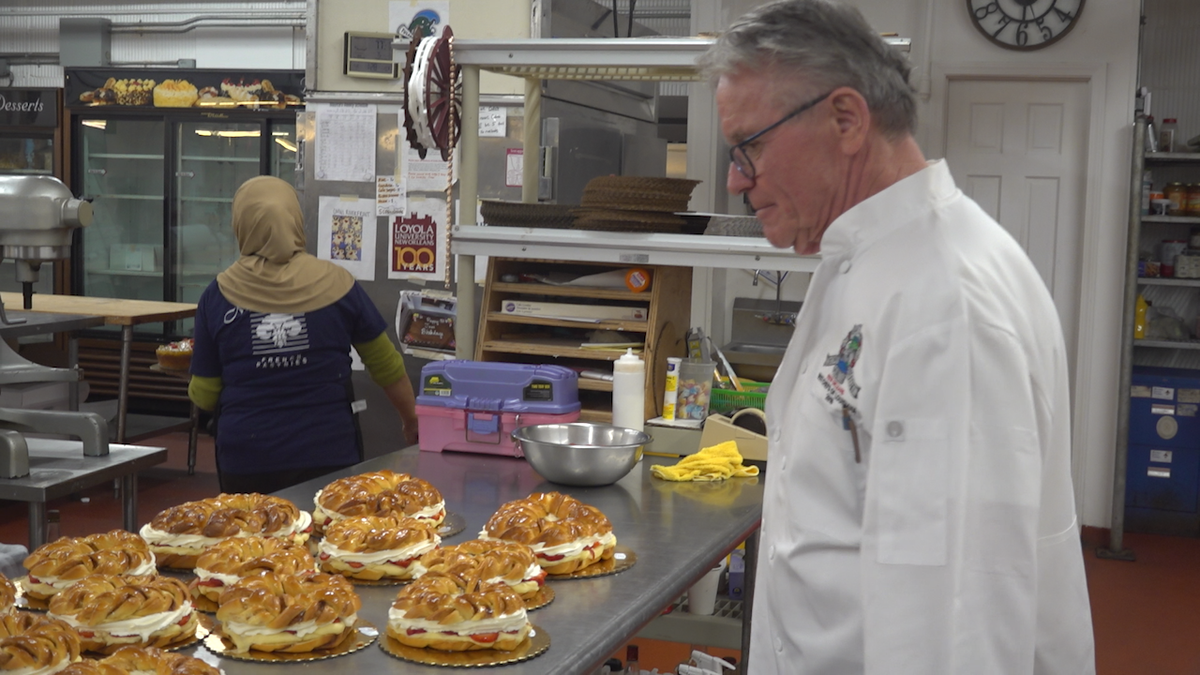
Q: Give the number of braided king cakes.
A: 13